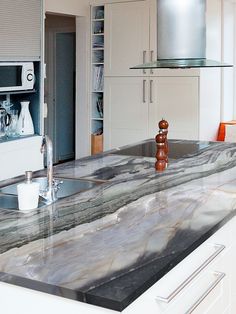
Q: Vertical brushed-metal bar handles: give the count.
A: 4